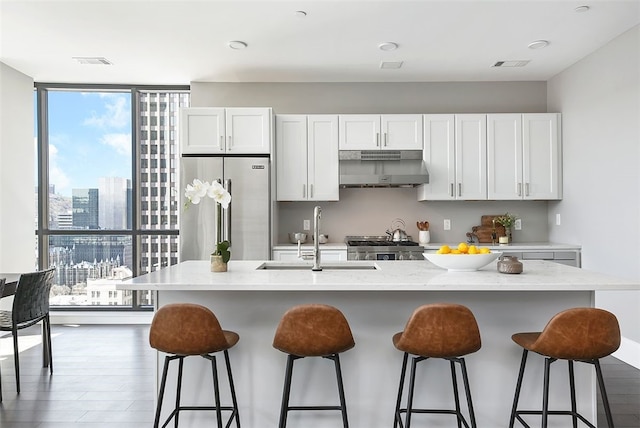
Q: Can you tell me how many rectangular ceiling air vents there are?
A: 3